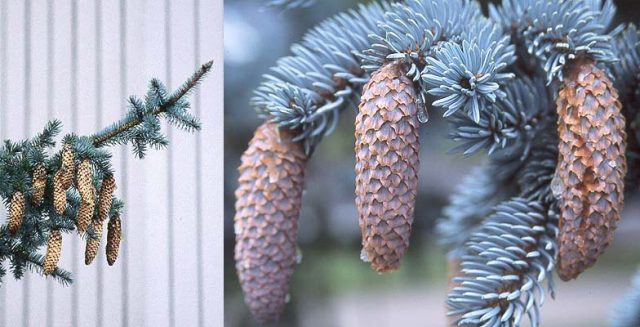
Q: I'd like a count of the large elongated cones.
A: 3